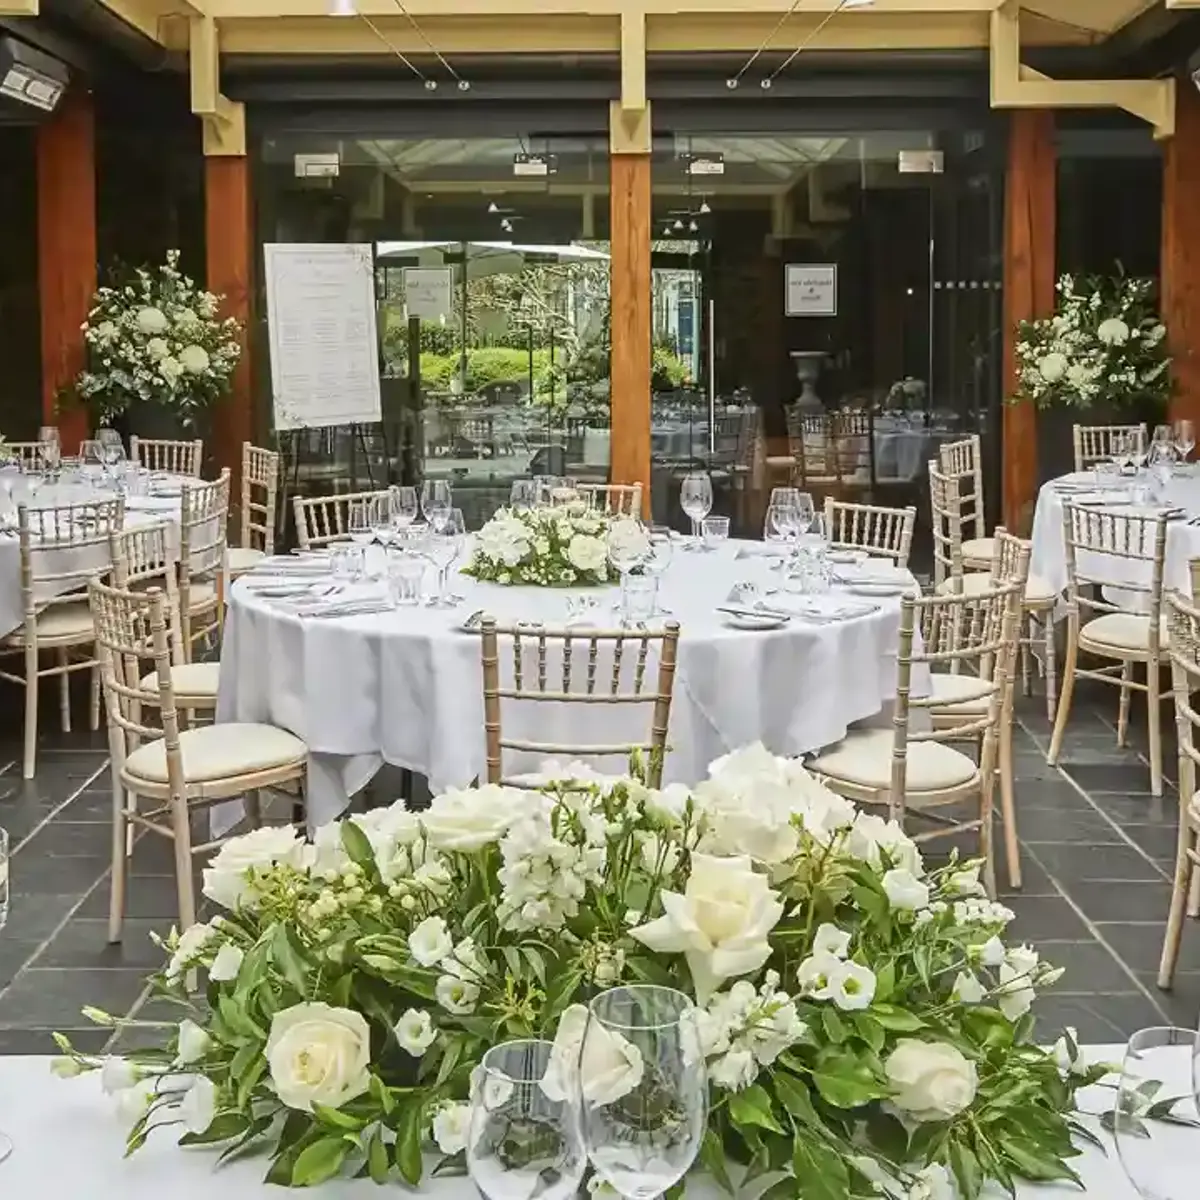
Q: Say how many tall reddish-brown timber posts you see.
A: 5